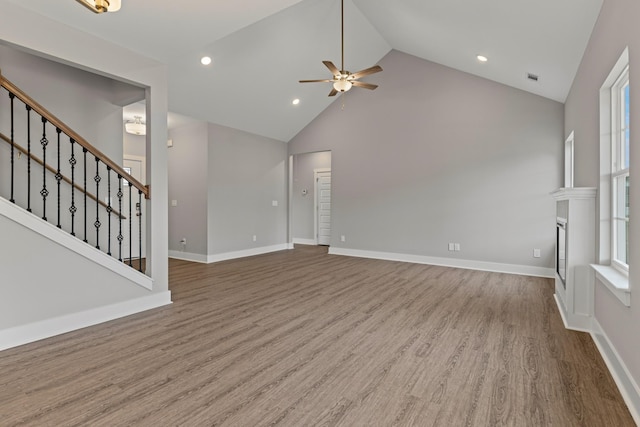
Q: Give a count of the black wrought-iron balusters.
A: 11